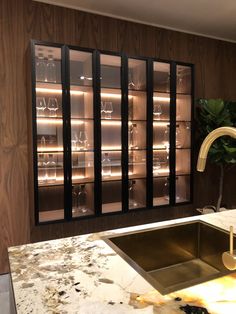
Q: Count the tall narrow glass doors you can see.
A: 6